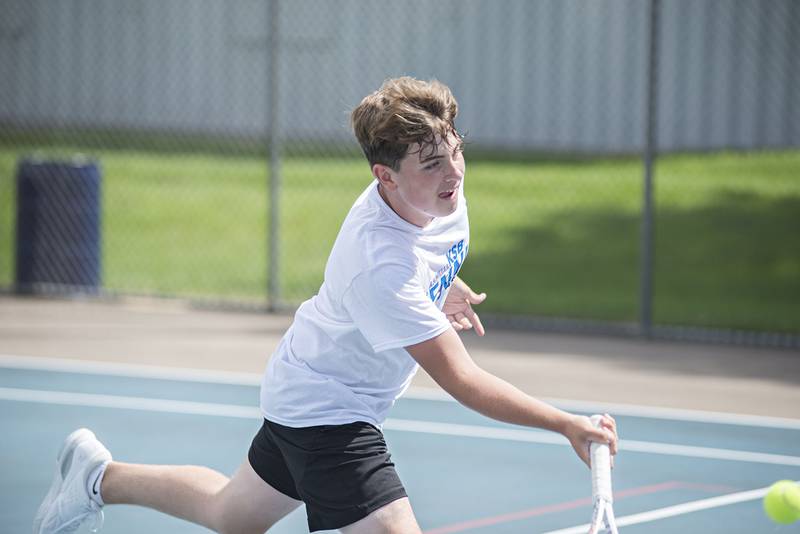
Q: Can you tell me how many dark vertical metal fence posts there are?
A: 2